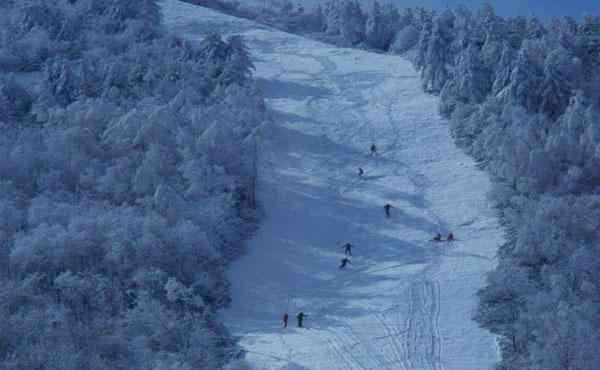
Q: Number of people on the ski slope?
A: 9